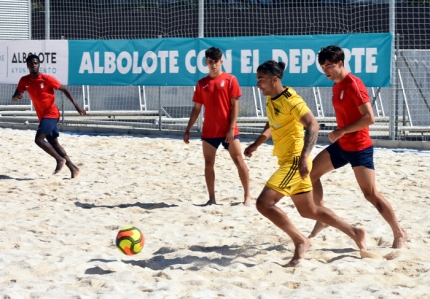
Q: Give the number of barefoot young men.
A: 4